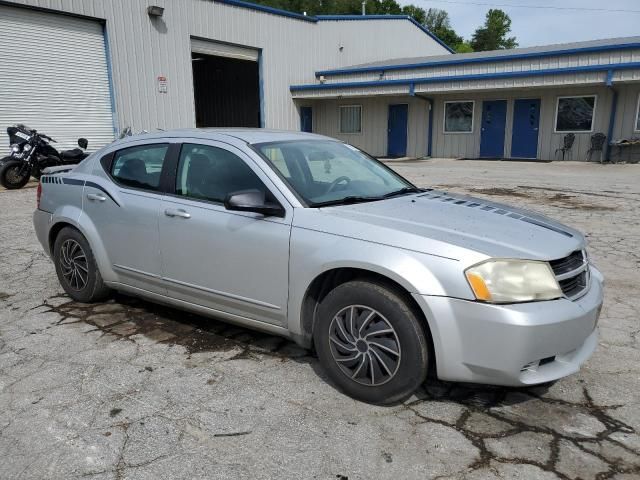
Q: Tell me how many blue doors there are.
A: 4